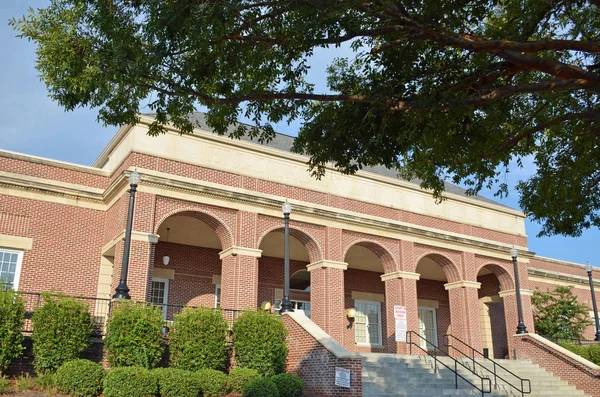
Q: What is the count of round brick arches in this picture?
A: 5